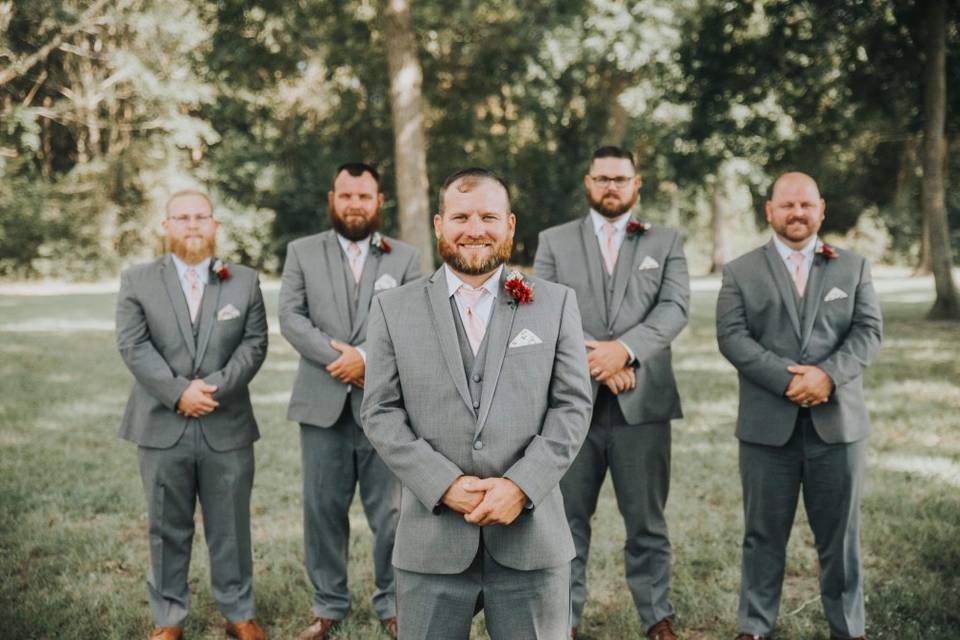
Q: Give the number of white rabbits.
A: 0